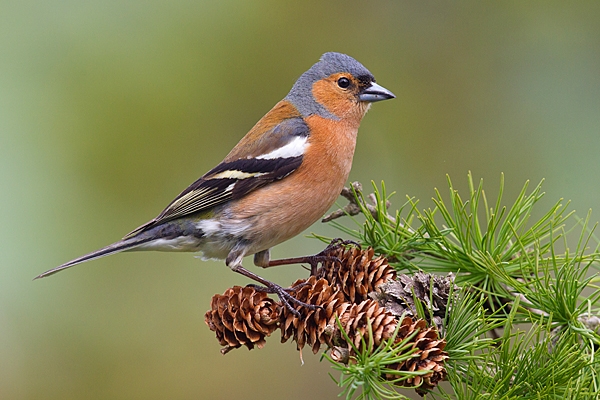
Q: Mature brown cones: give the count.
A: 5